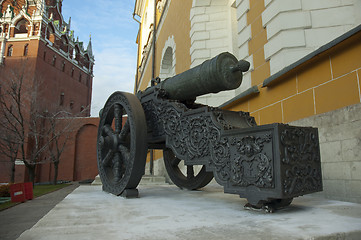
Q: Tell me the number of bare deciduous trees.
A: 3